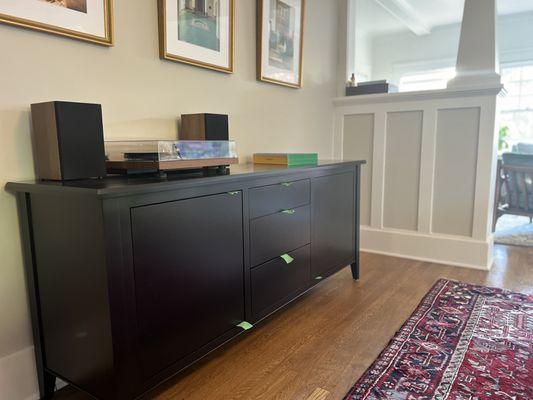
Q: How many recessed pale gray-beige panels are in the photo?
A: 3